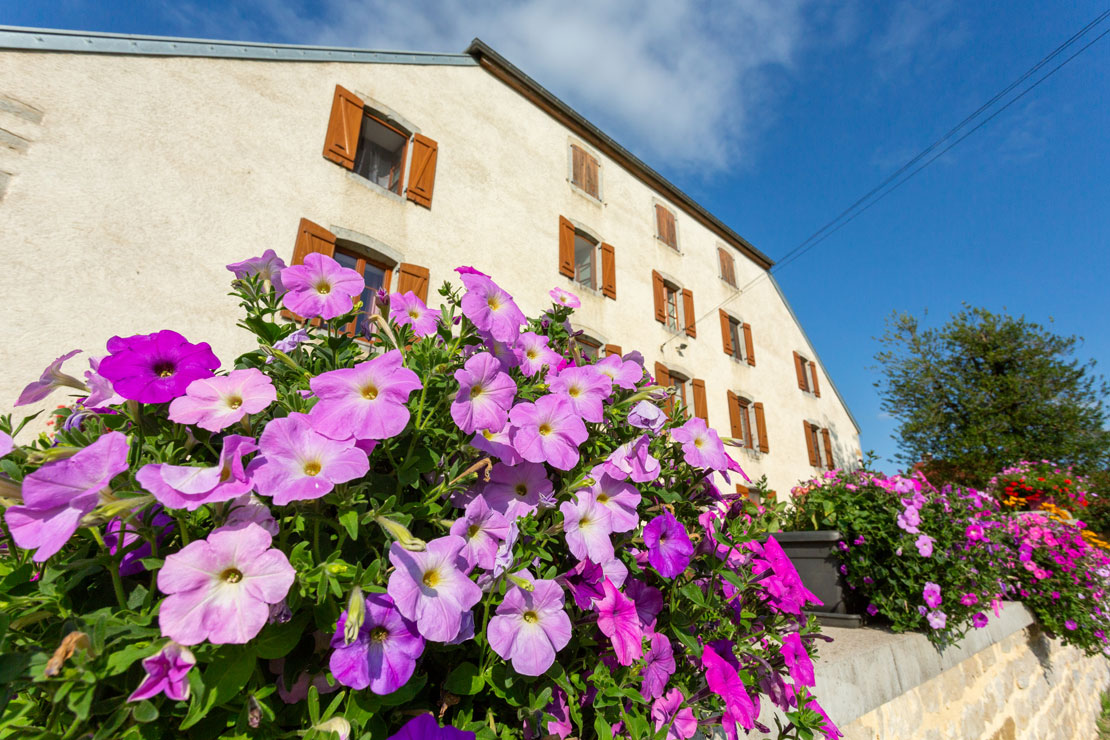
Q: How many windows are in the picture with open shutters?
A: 11